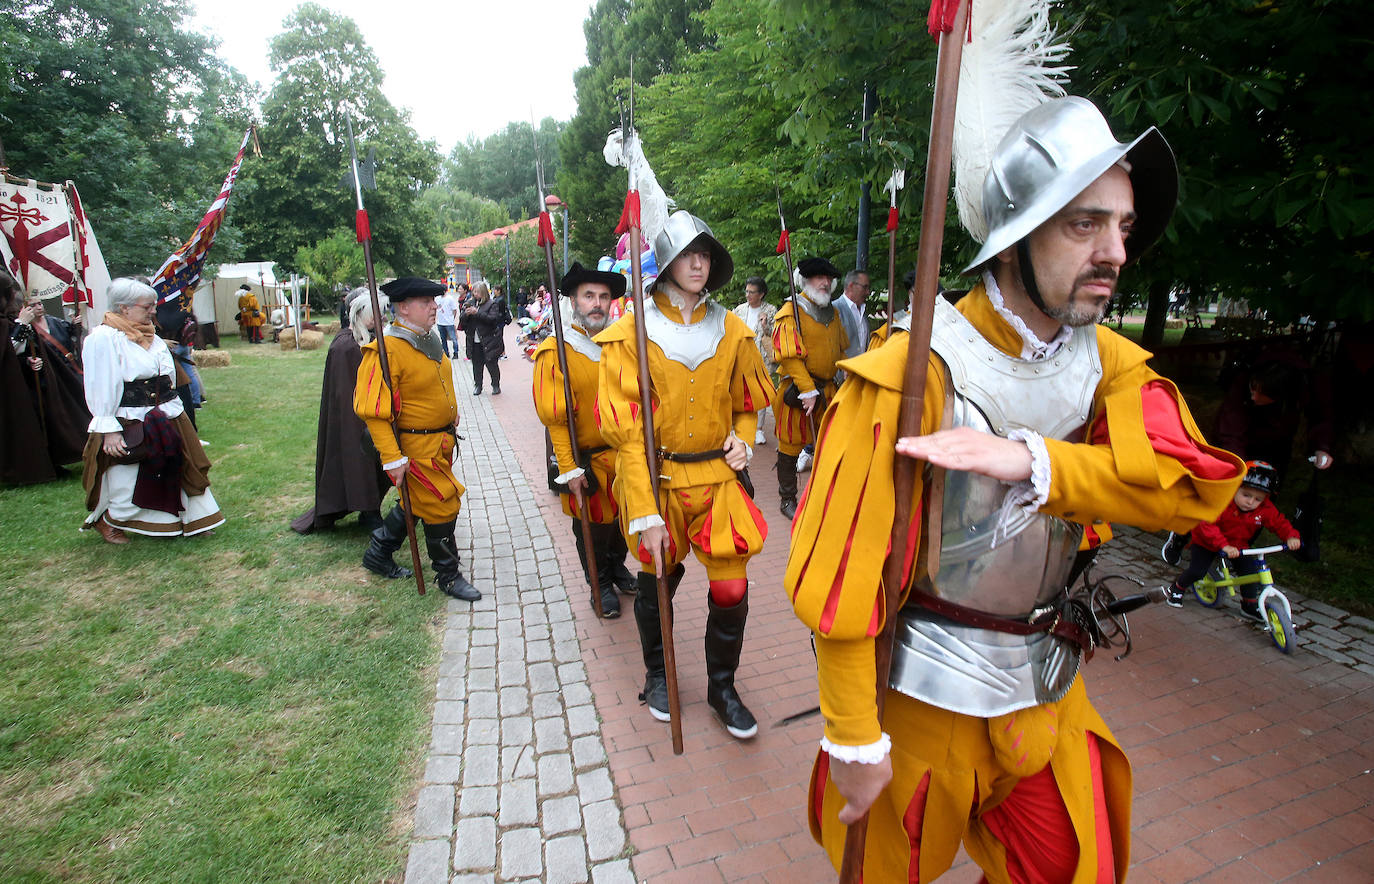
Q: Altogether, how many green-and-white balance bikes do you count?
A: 1